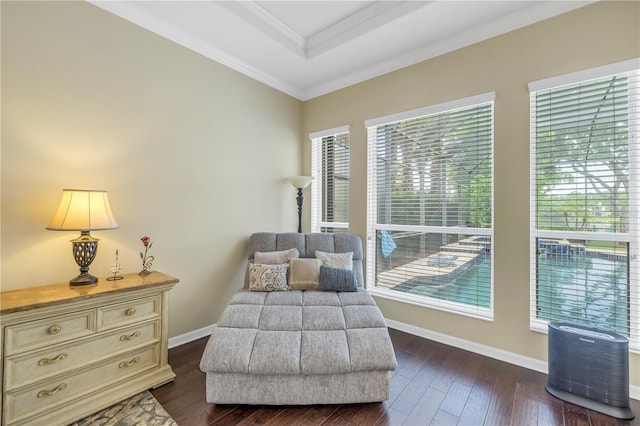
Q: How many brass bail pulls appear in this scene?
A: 4